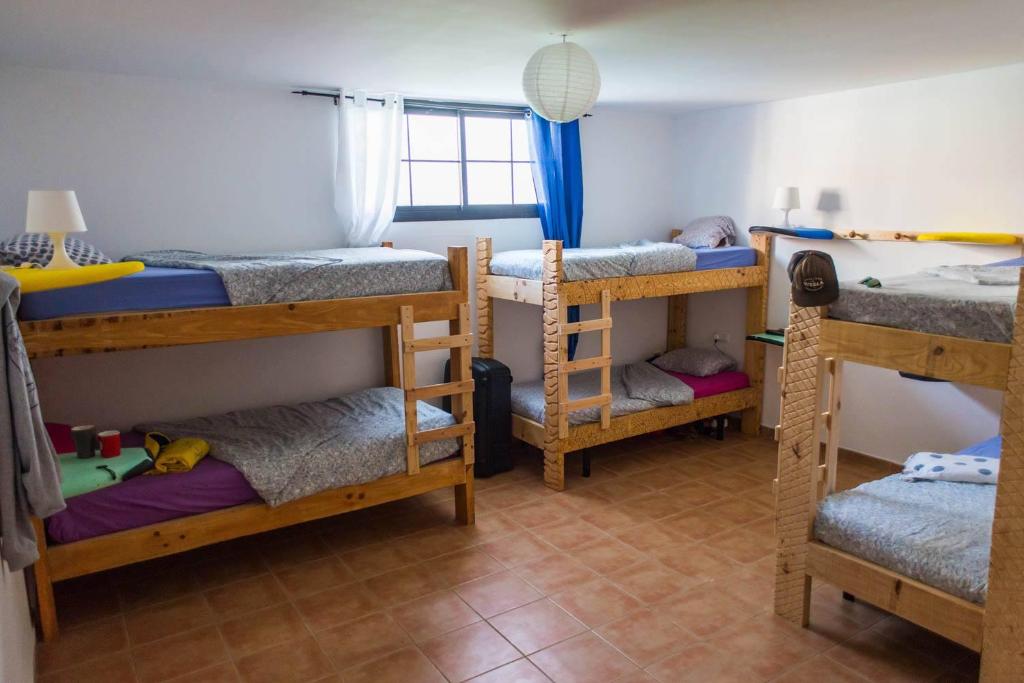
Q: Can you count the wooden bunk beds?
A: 3